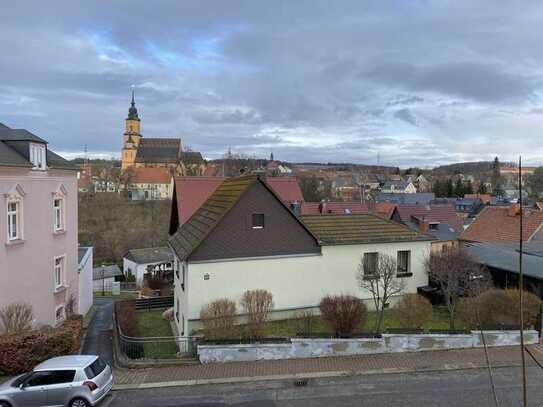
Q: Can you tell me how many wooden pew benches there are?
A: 0